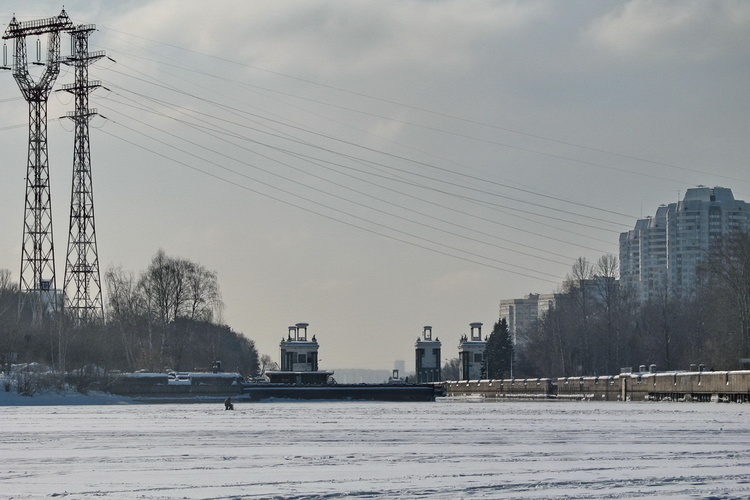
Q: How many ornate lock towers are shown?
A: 3